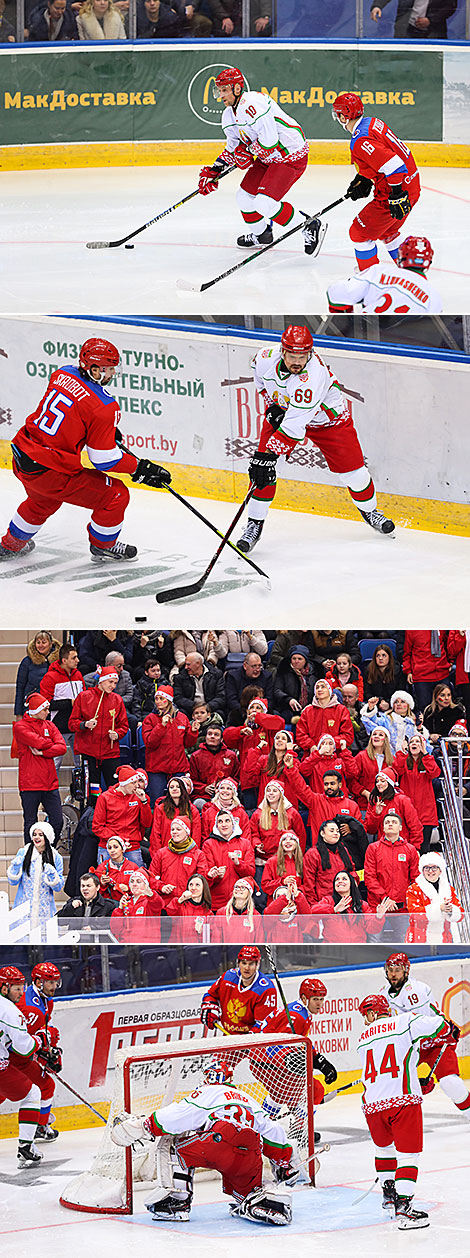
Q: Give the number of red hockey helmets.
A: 11